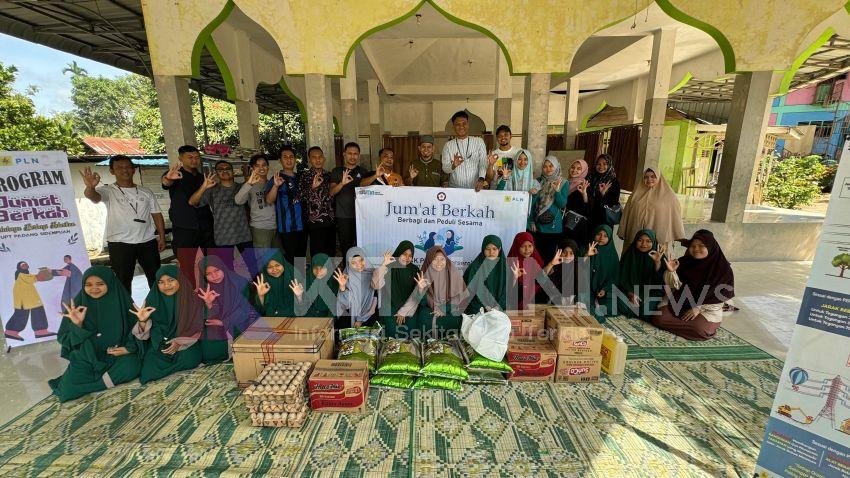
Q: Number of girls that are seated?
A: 14